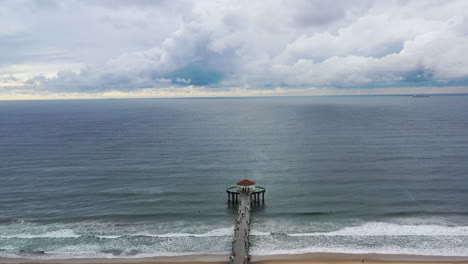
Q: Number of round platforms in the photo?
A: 1